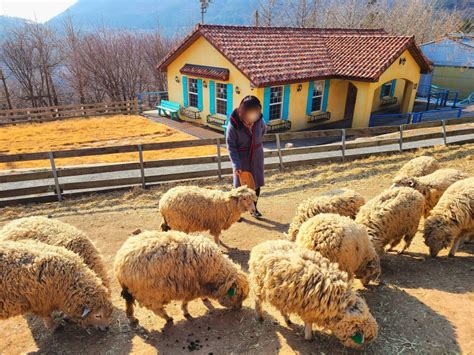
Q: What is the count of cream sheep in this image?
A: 11